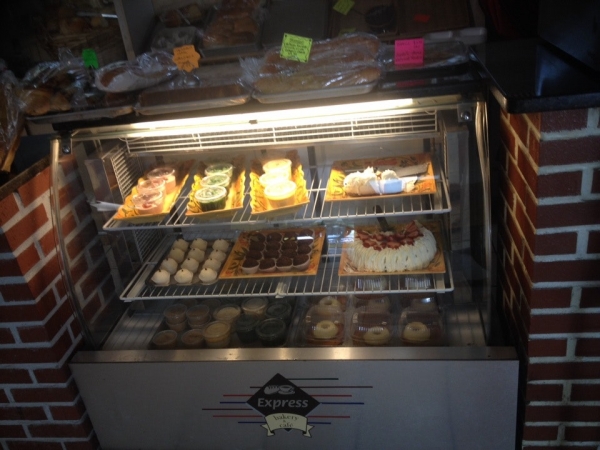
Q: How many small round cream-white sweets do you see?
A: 12